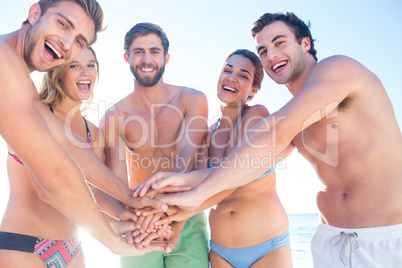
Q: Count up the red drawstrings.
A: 0